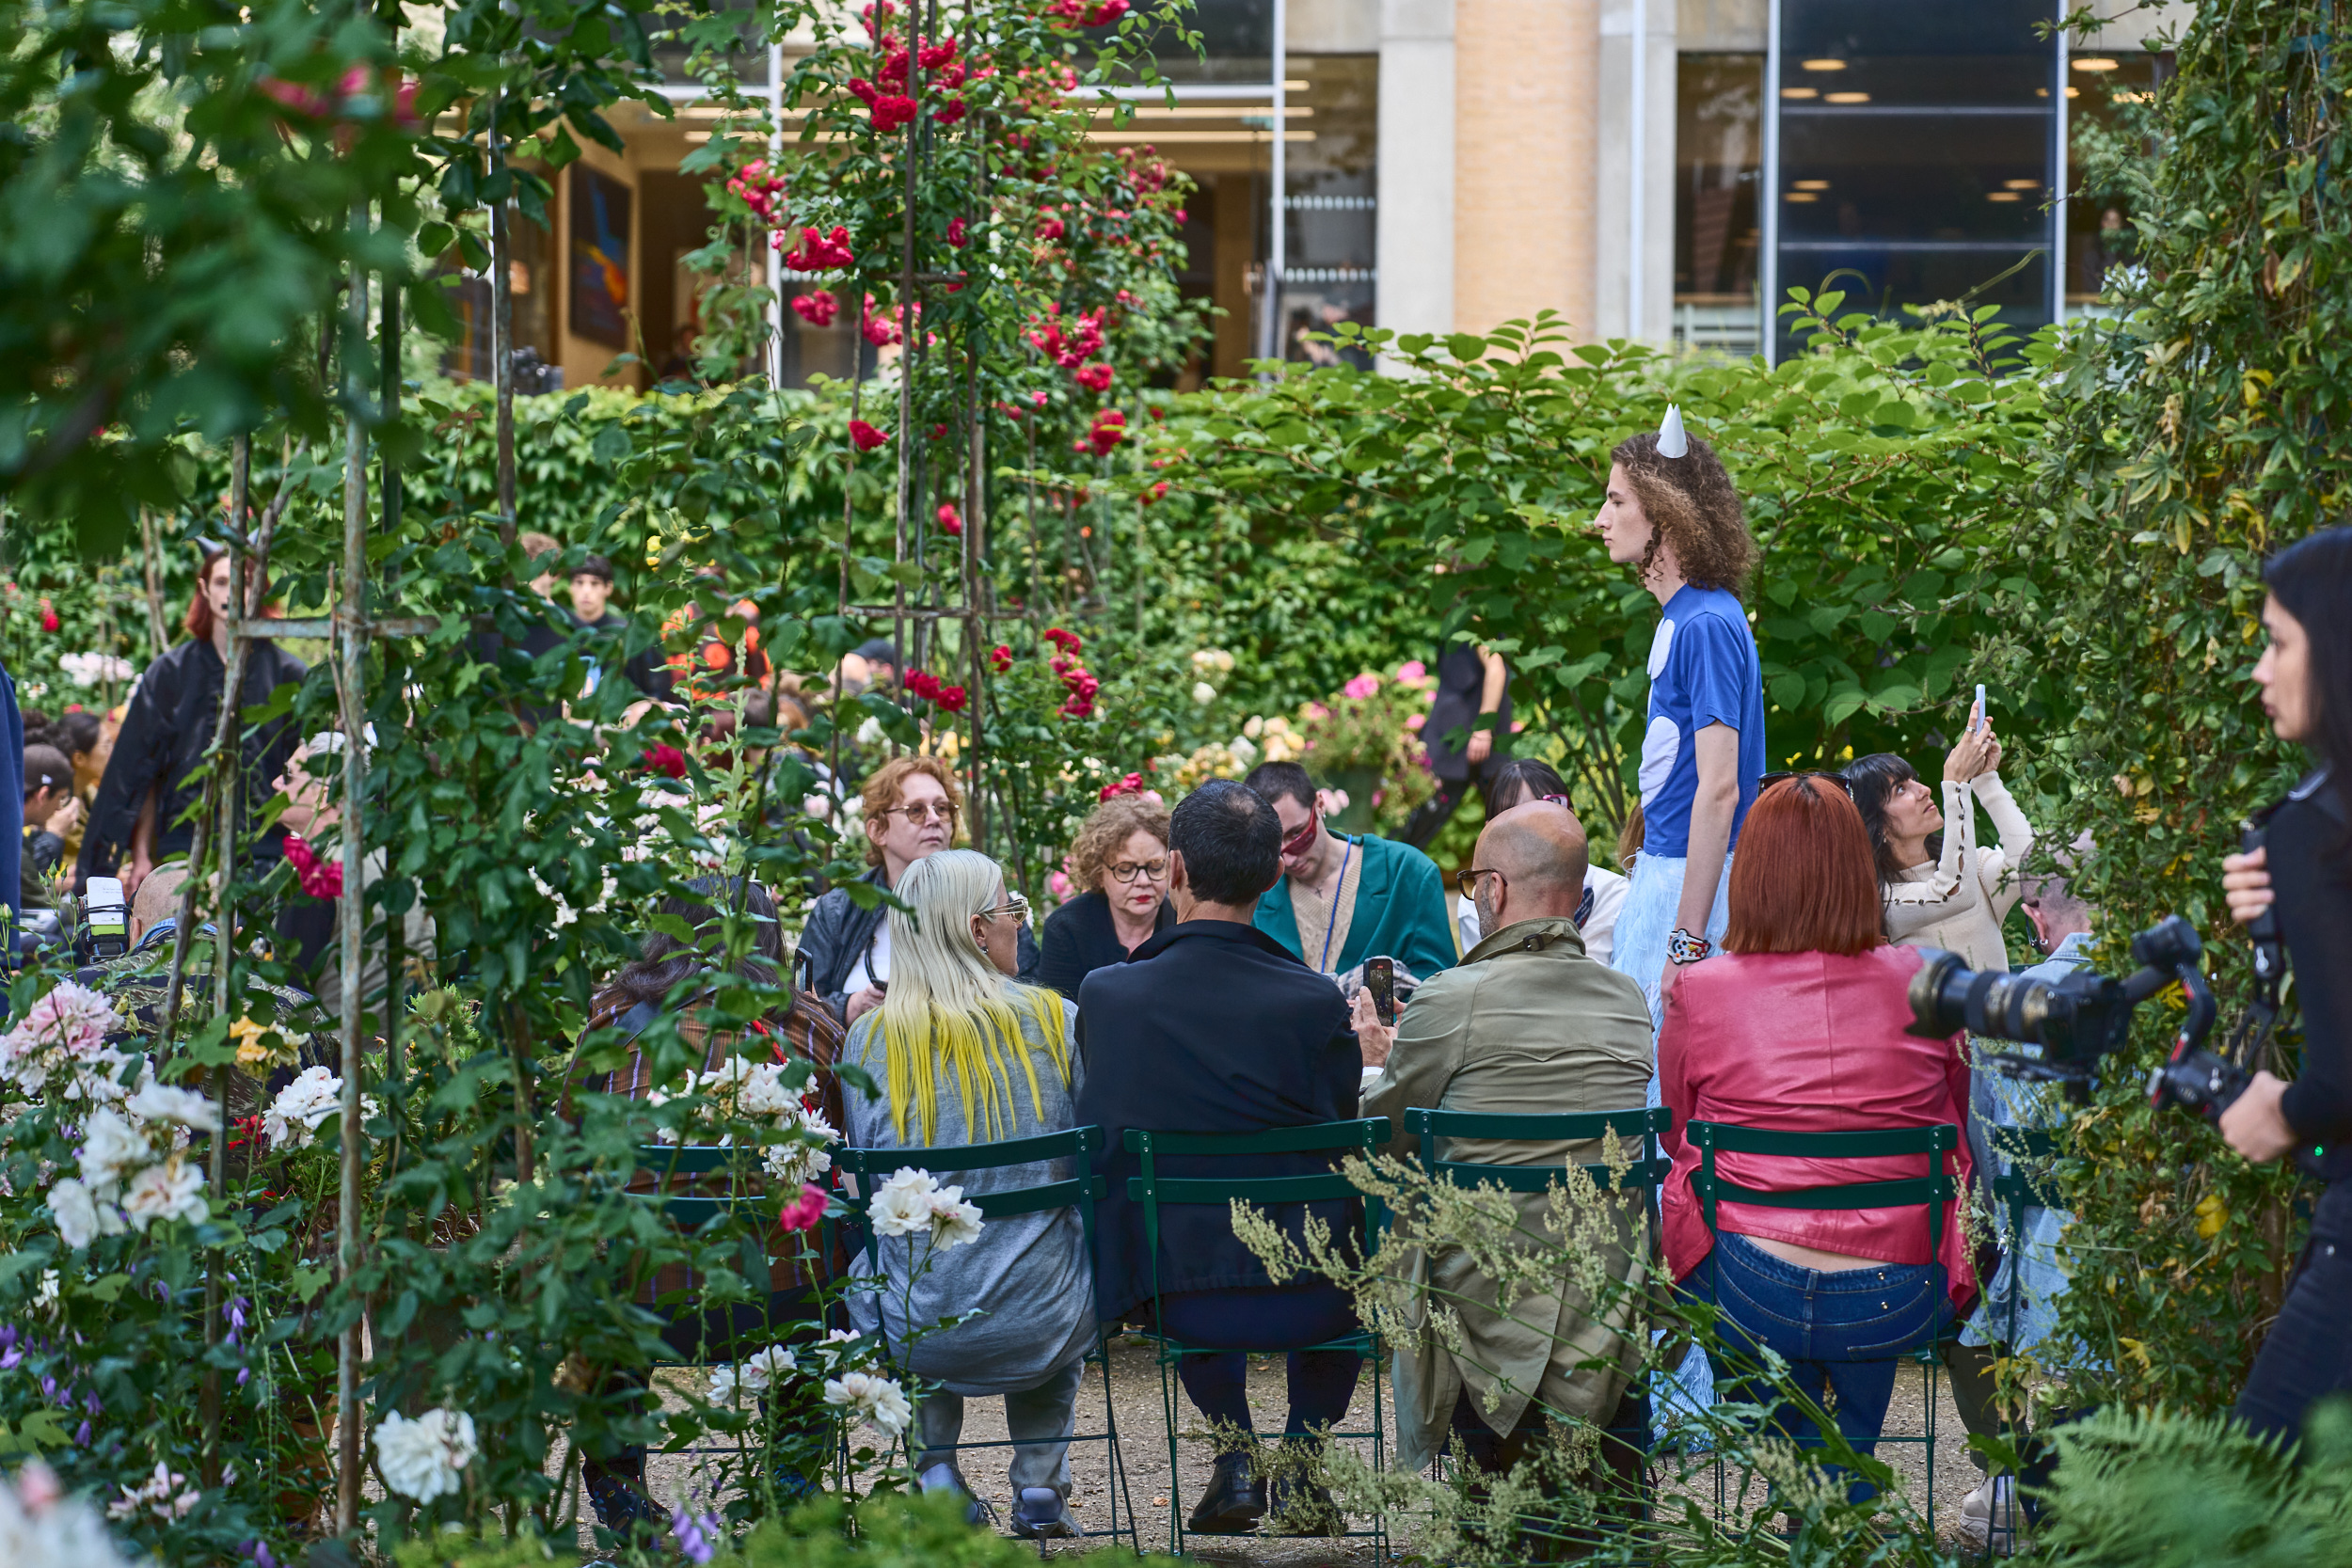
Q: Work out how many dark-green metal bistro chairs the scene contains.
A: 6